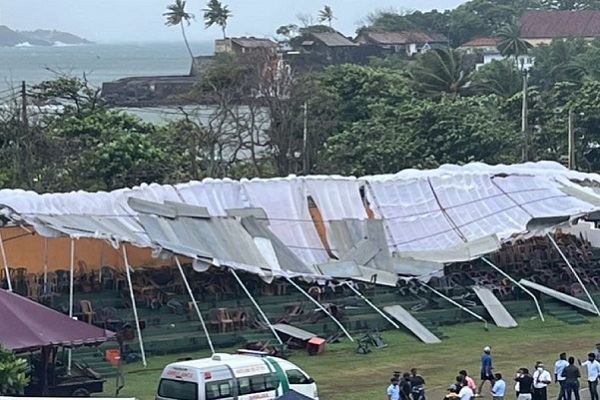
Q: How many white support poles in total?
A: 10